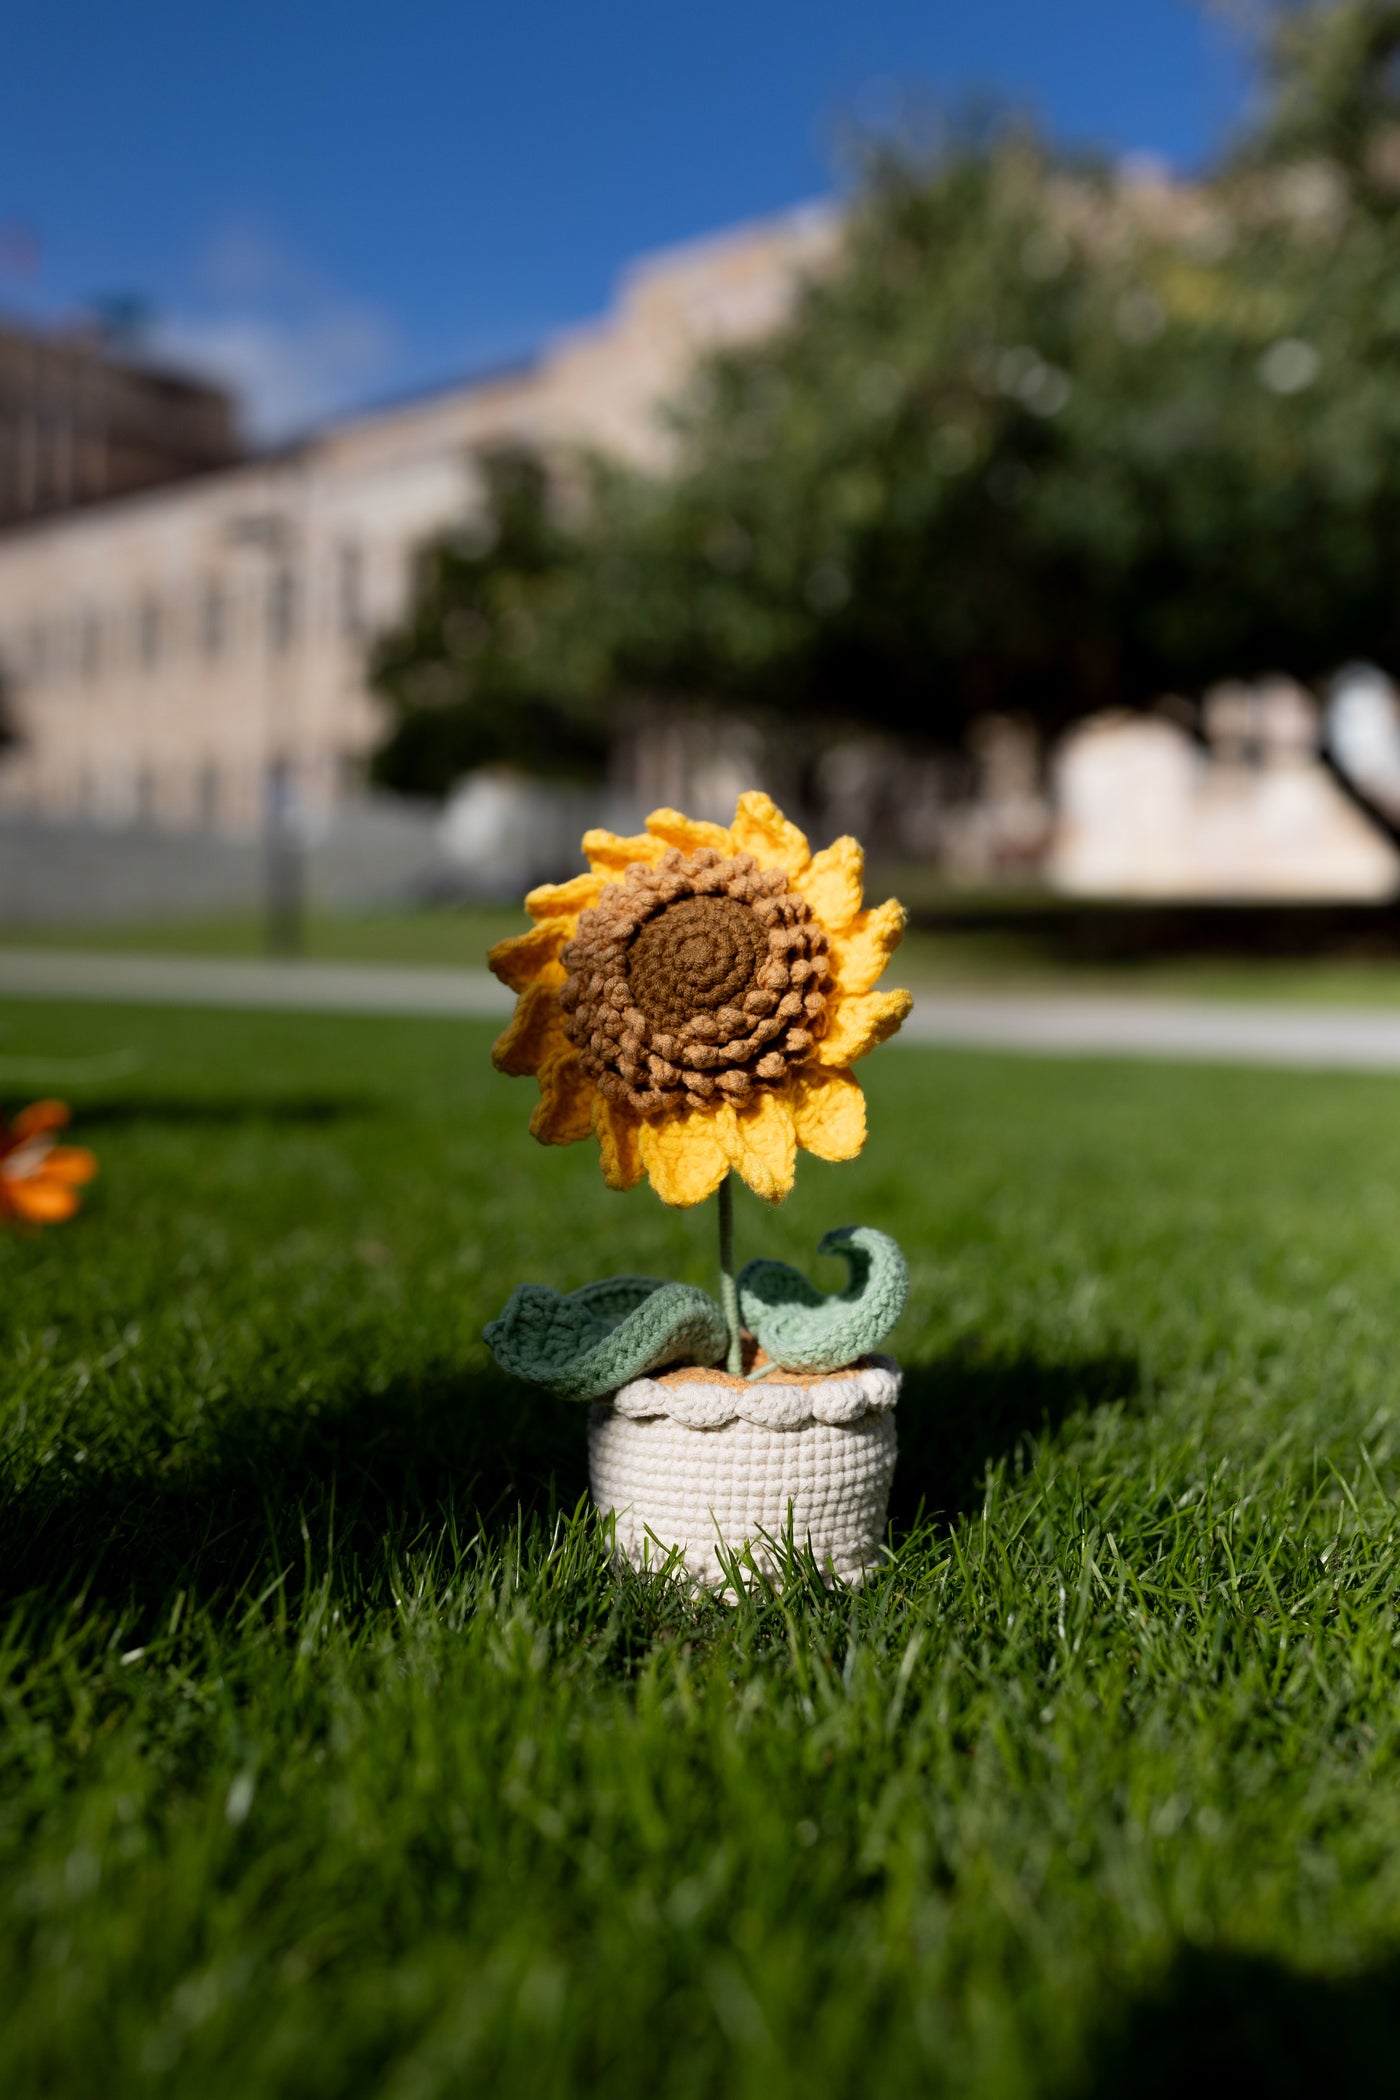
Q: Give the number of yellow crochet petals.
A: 14